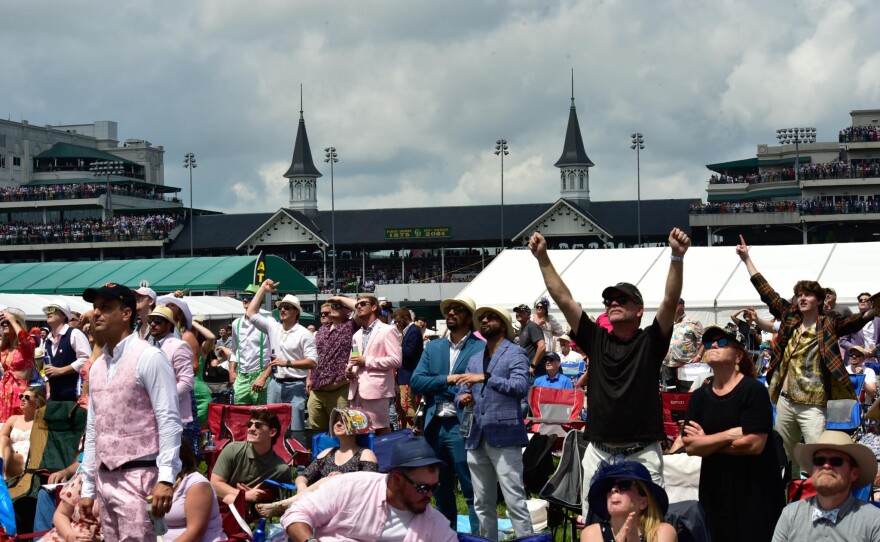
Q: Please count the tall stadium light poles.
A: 6